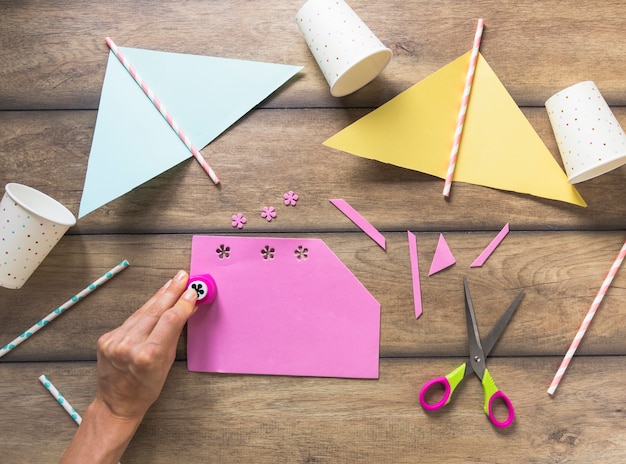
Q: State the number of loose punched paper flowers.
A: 3